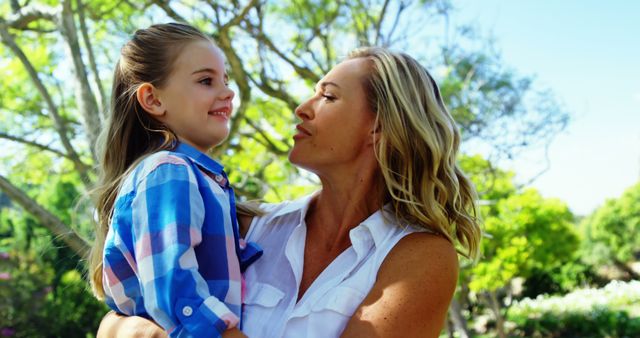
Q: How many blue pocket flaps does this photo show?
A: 0